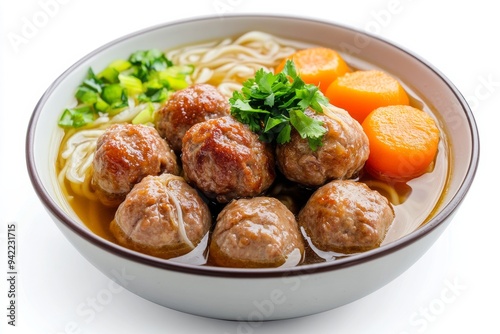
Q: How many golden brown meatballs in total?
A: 7